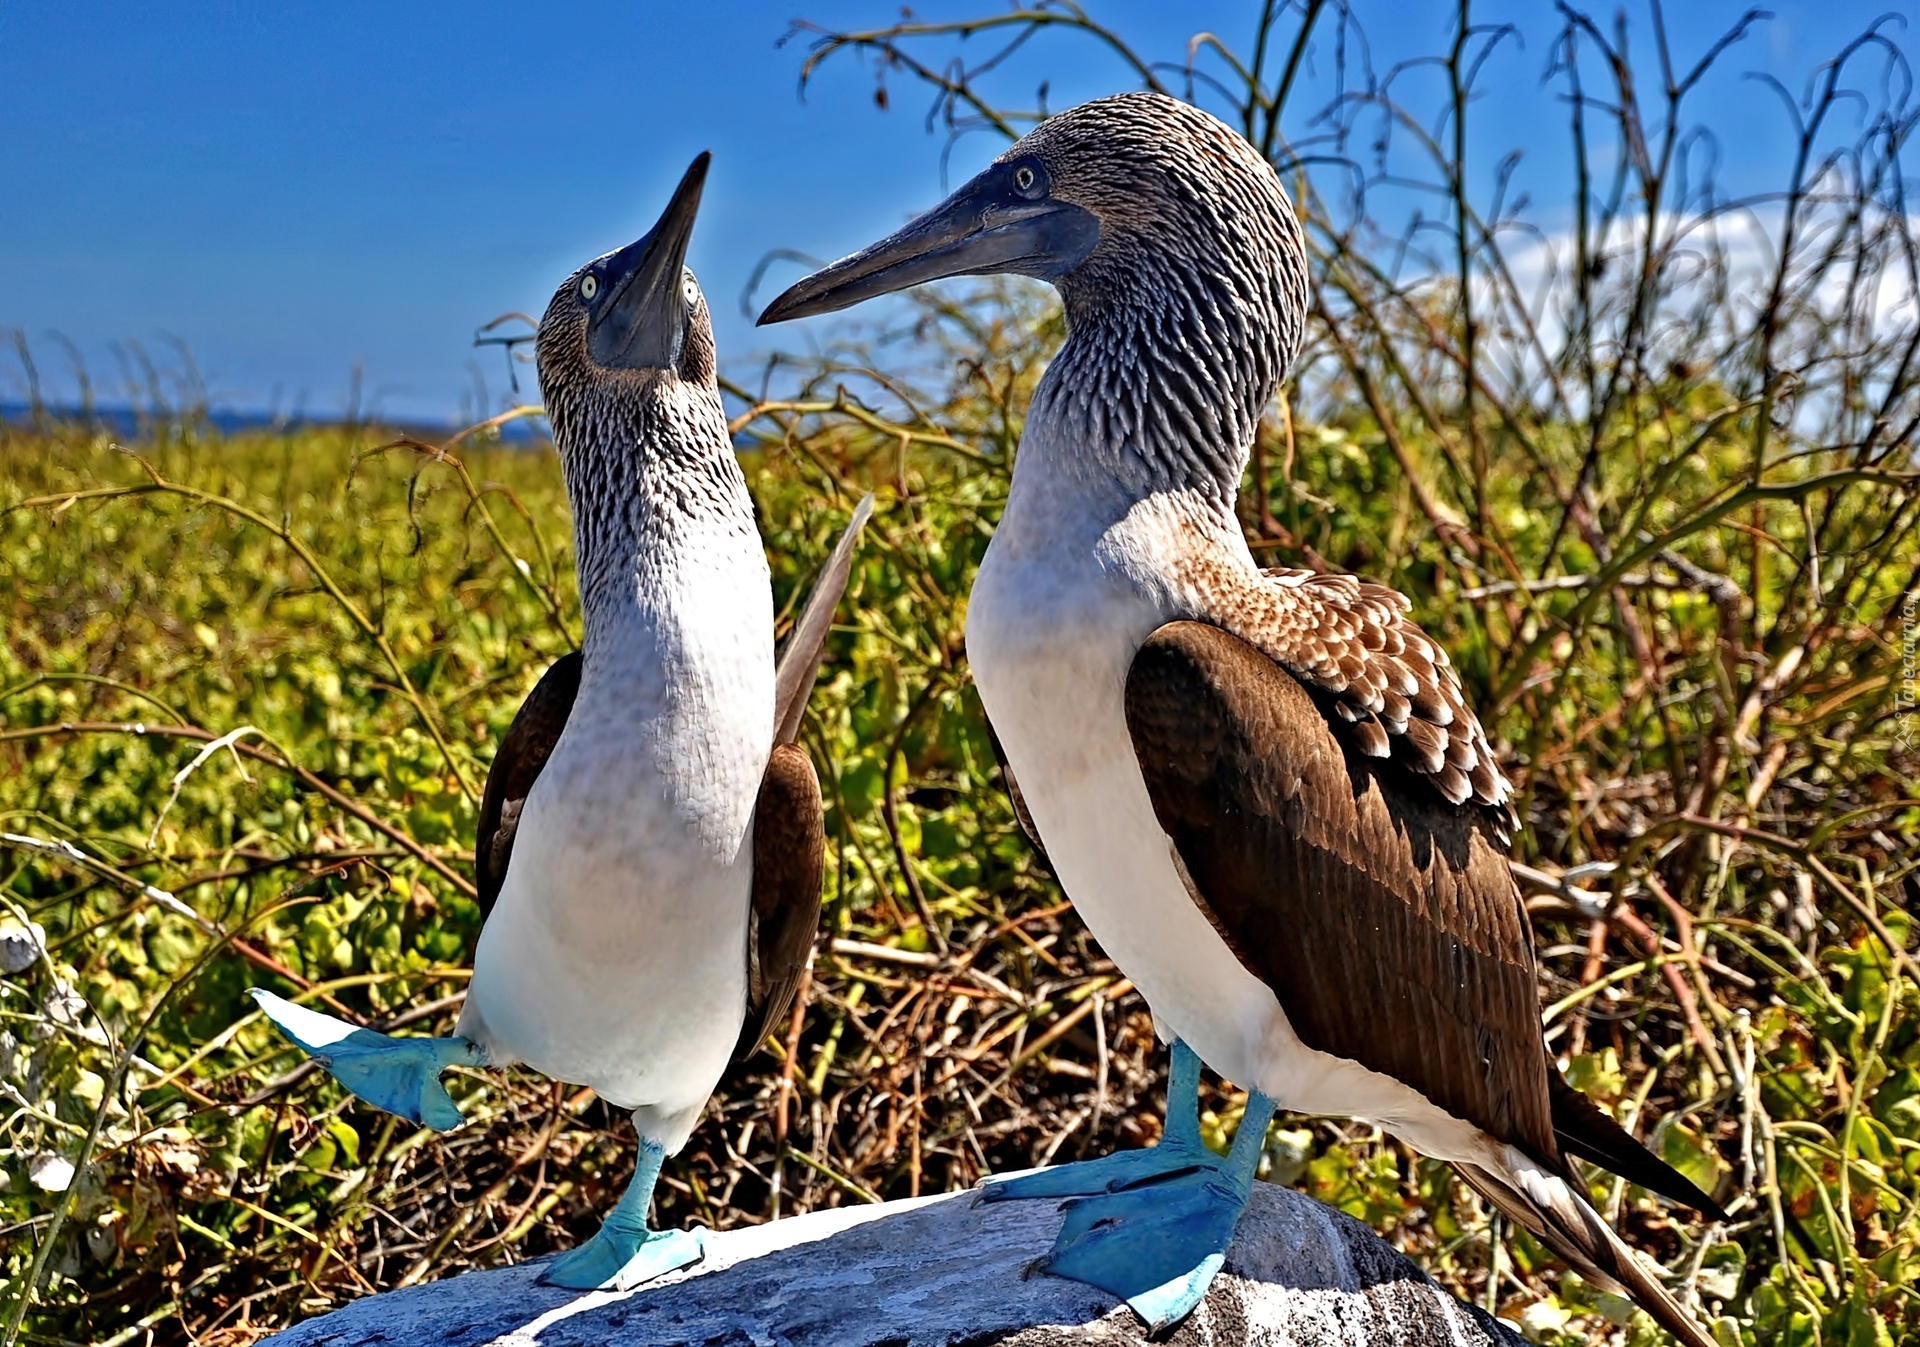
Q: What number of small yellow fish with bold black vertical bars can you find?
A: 0